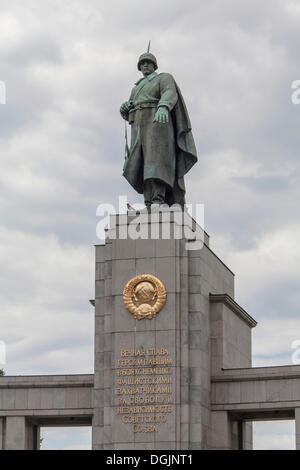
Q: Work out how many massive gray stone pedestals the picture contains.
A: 1